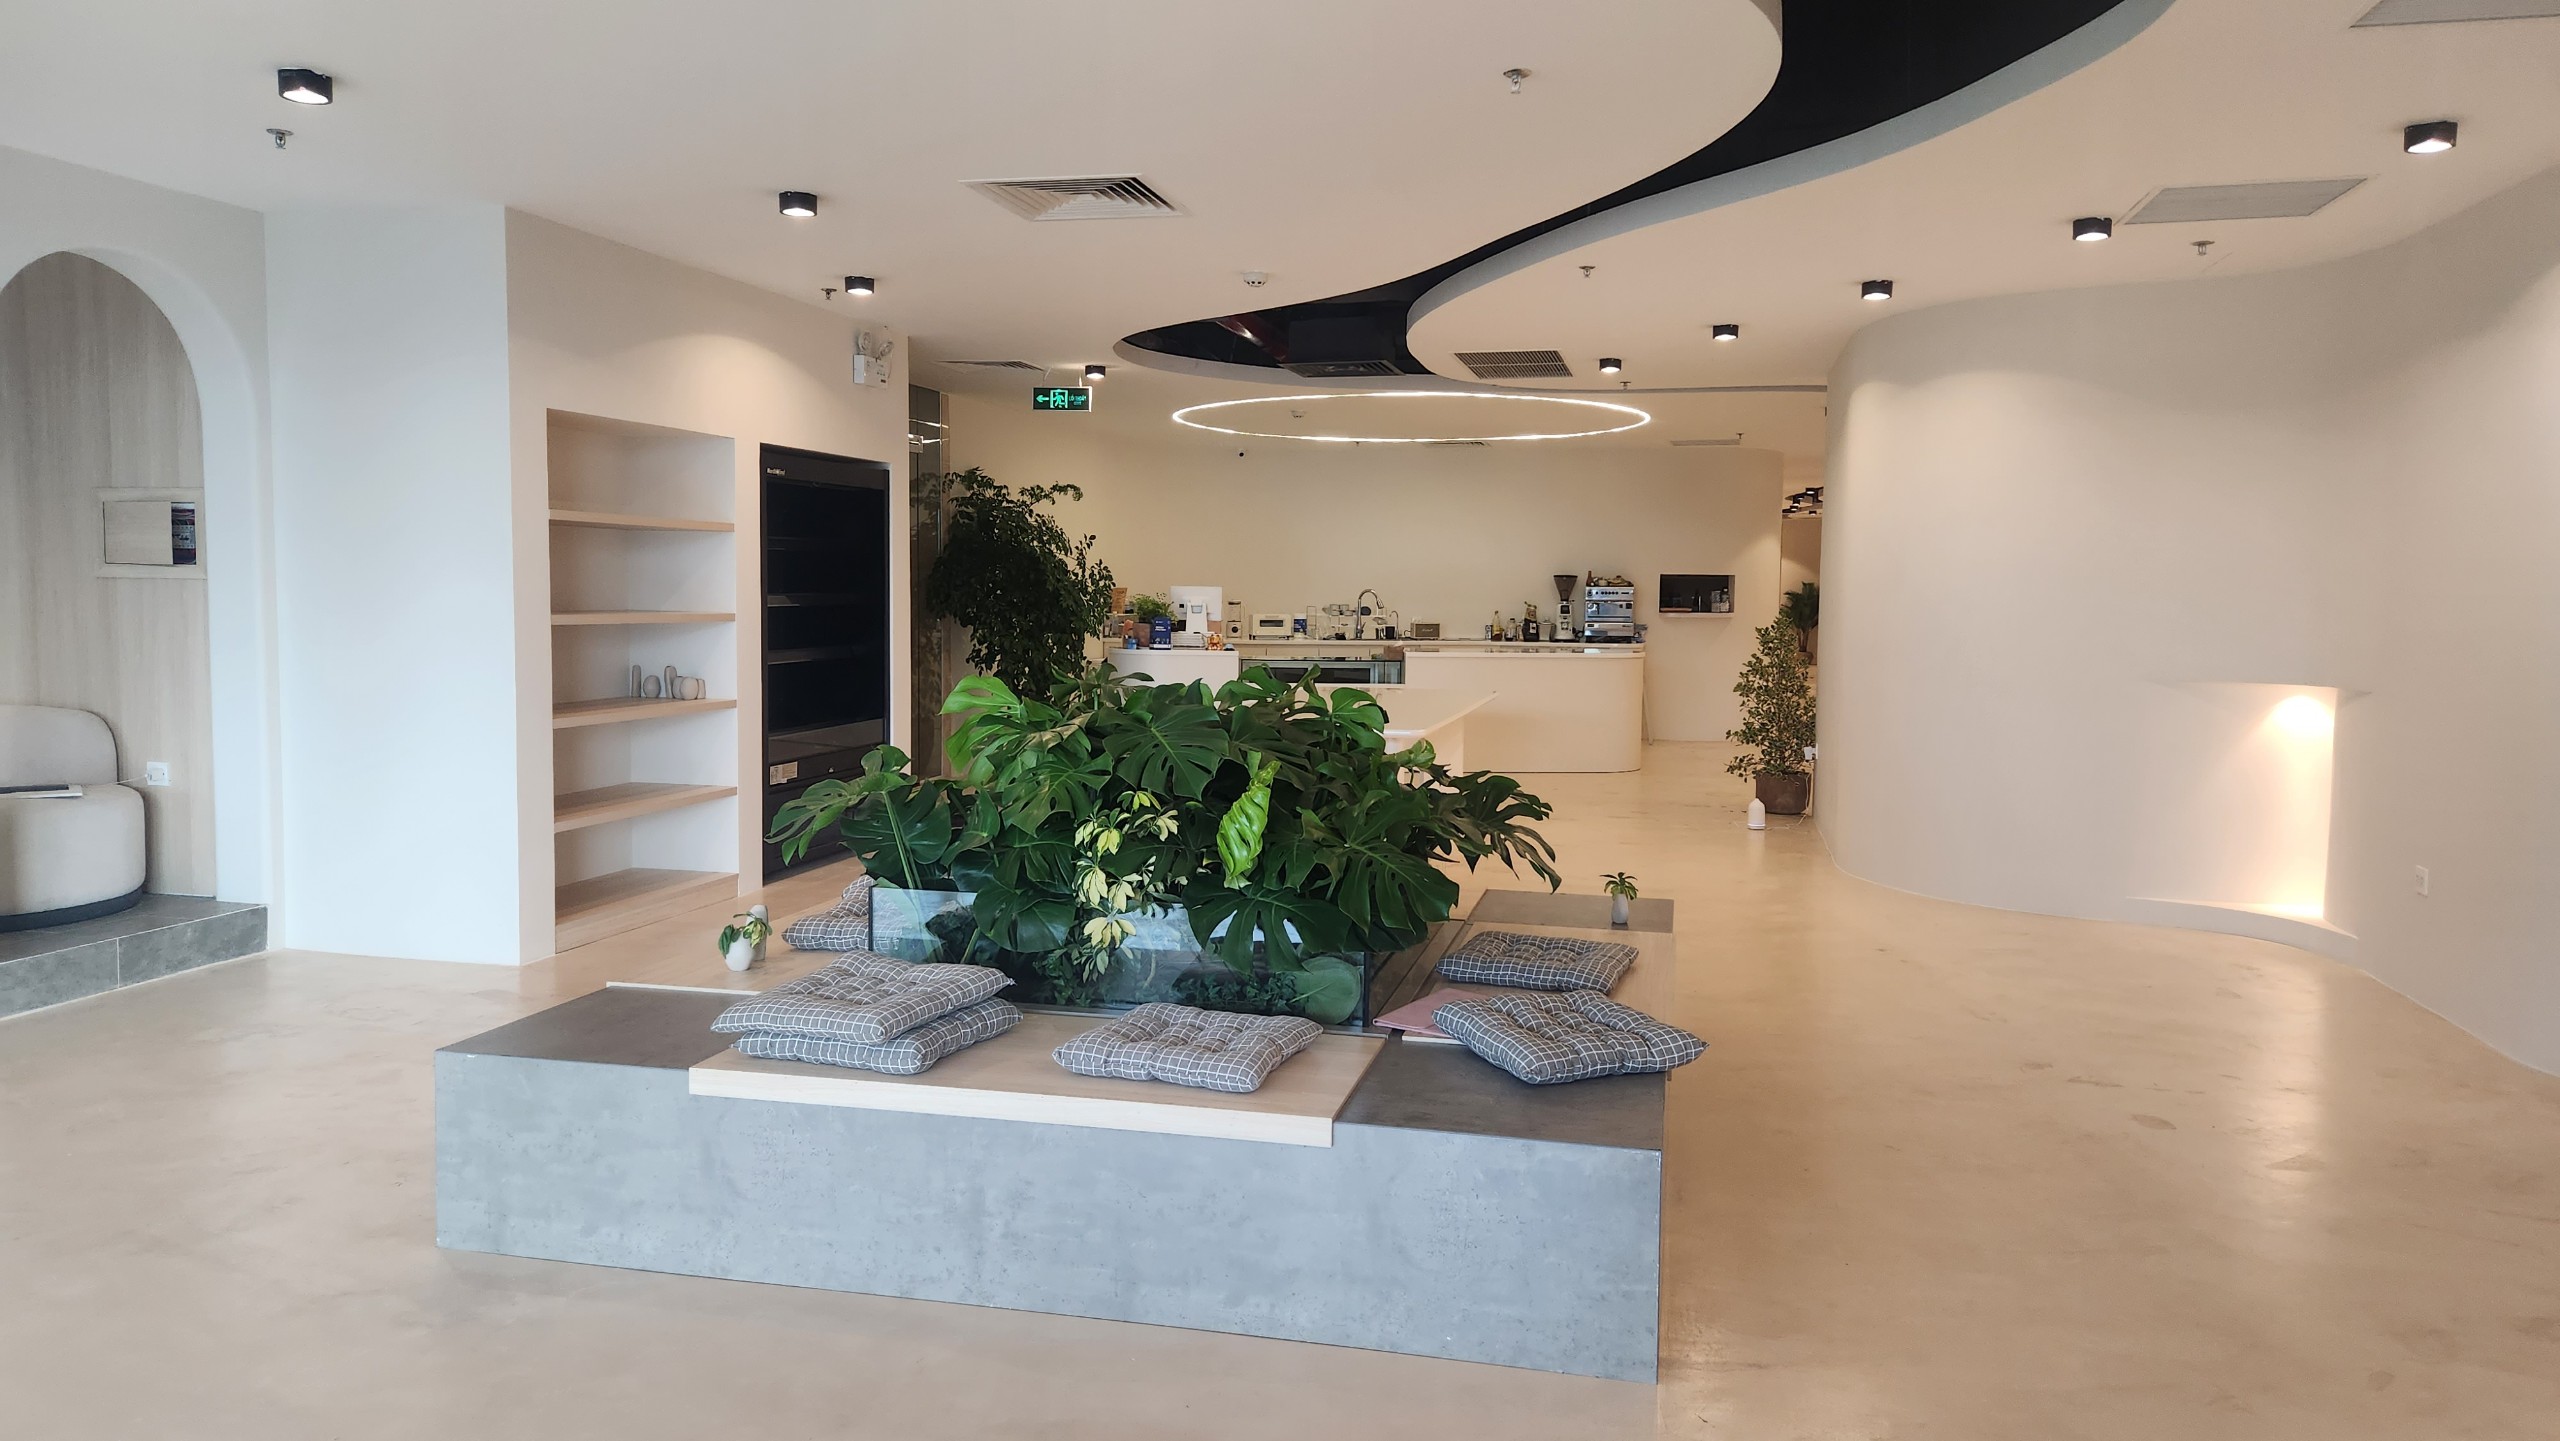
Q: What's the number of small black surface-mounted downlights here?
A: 9